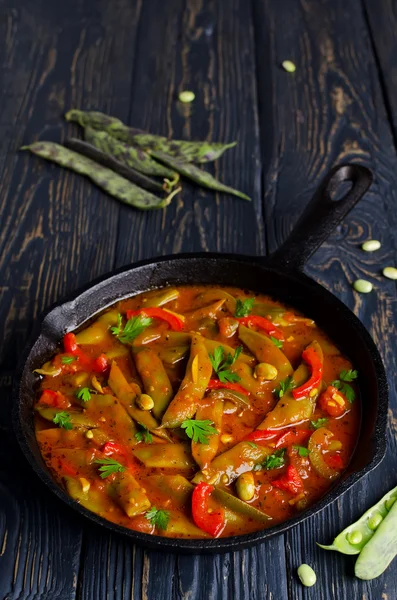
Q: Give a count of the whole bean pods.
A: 5